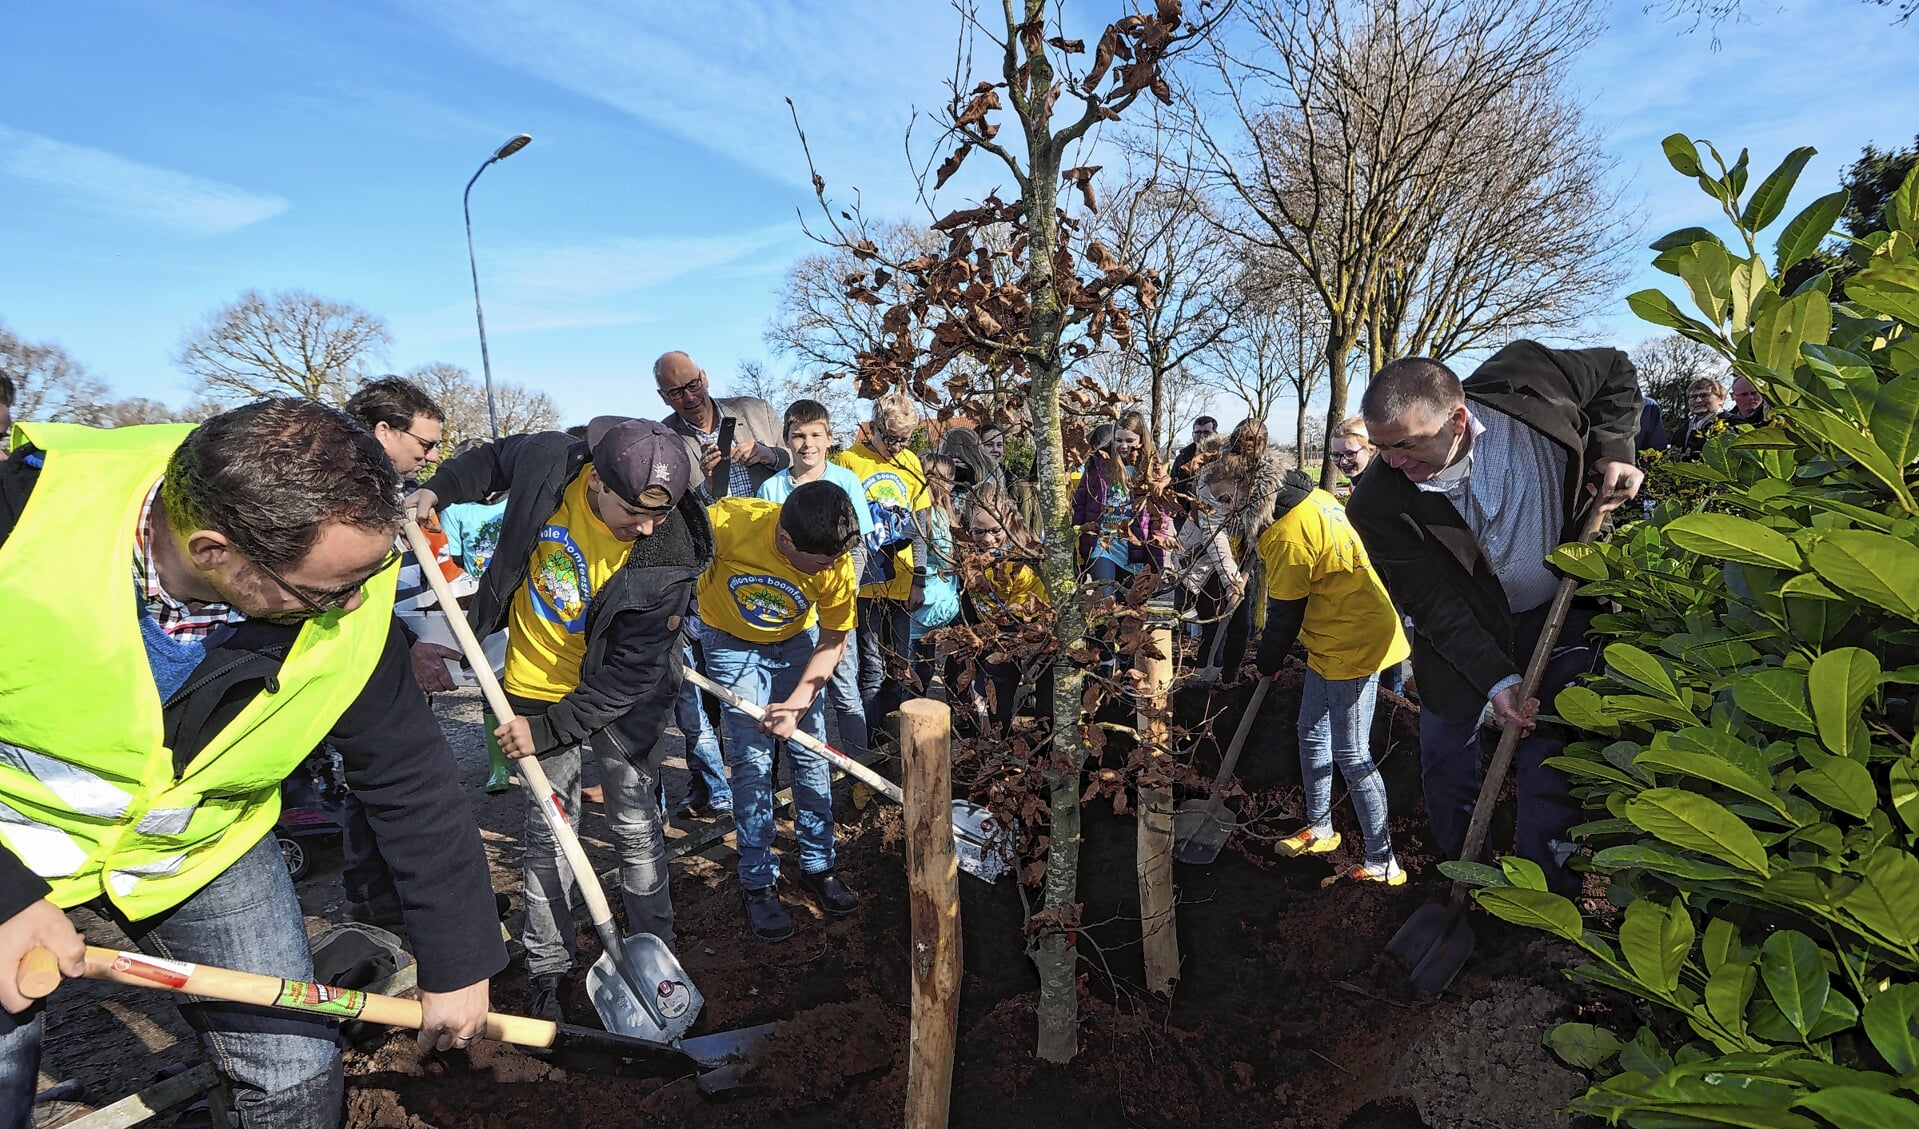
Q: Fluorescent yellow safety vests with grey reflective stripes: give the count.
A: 1